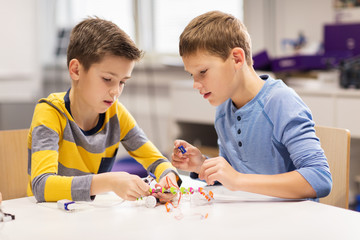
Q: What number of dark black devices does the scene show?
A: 1